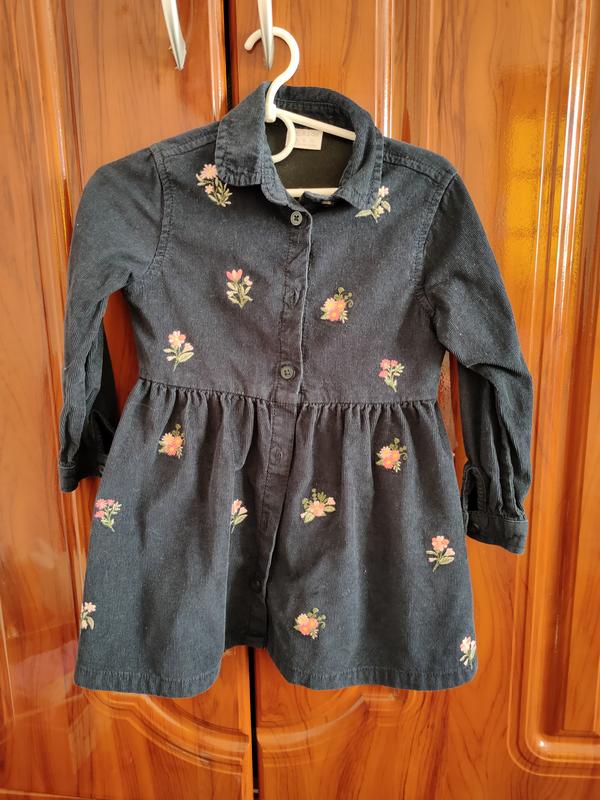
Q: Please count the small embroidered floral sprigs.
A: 15